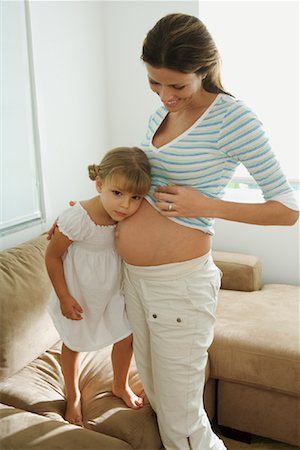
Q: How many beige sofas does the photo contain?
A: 1